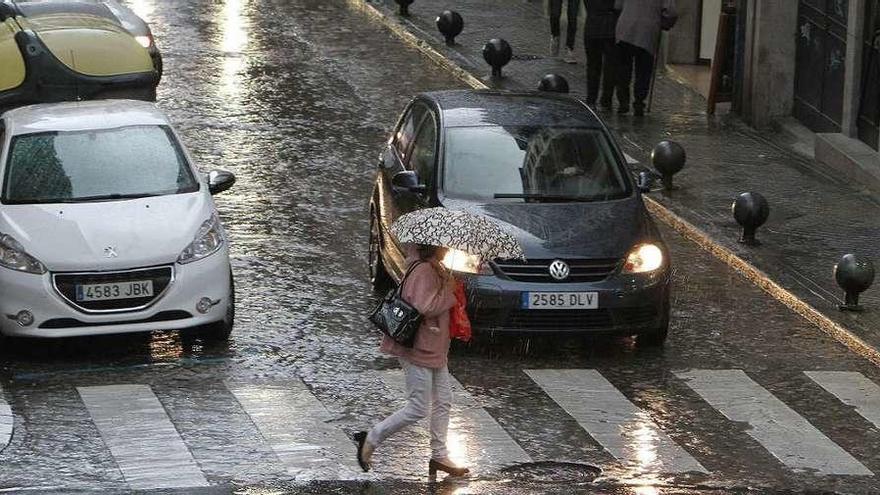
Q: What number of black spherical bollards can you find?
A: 7